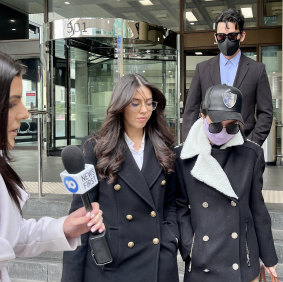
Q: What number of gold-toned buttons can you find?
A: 6